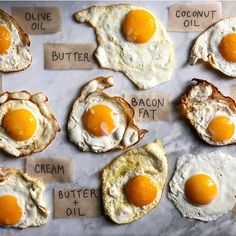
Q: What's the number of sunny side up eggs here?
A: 9